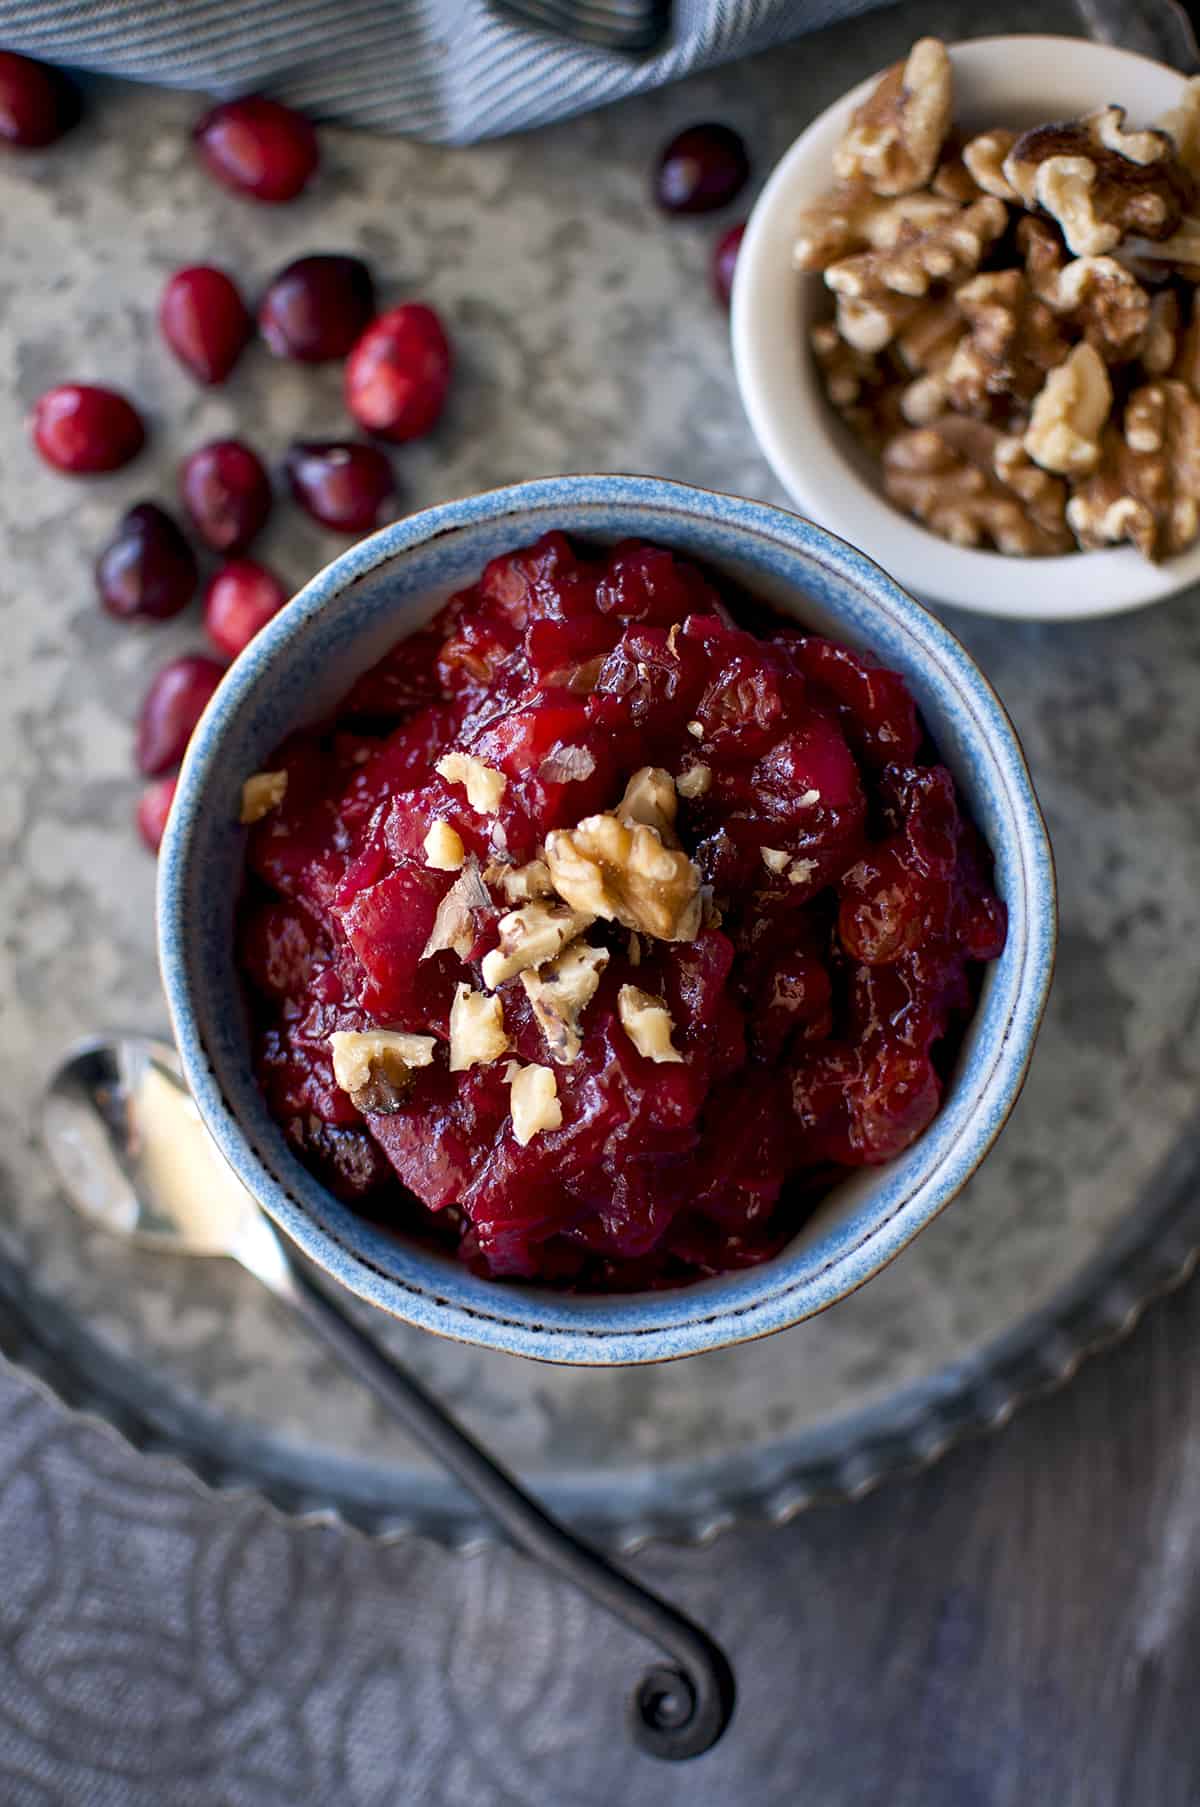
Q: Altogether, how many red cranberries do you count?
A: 14